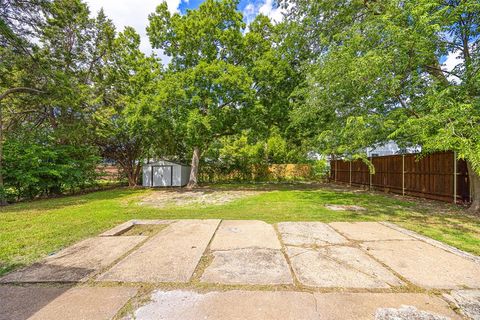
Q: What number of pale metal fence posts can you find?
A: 5